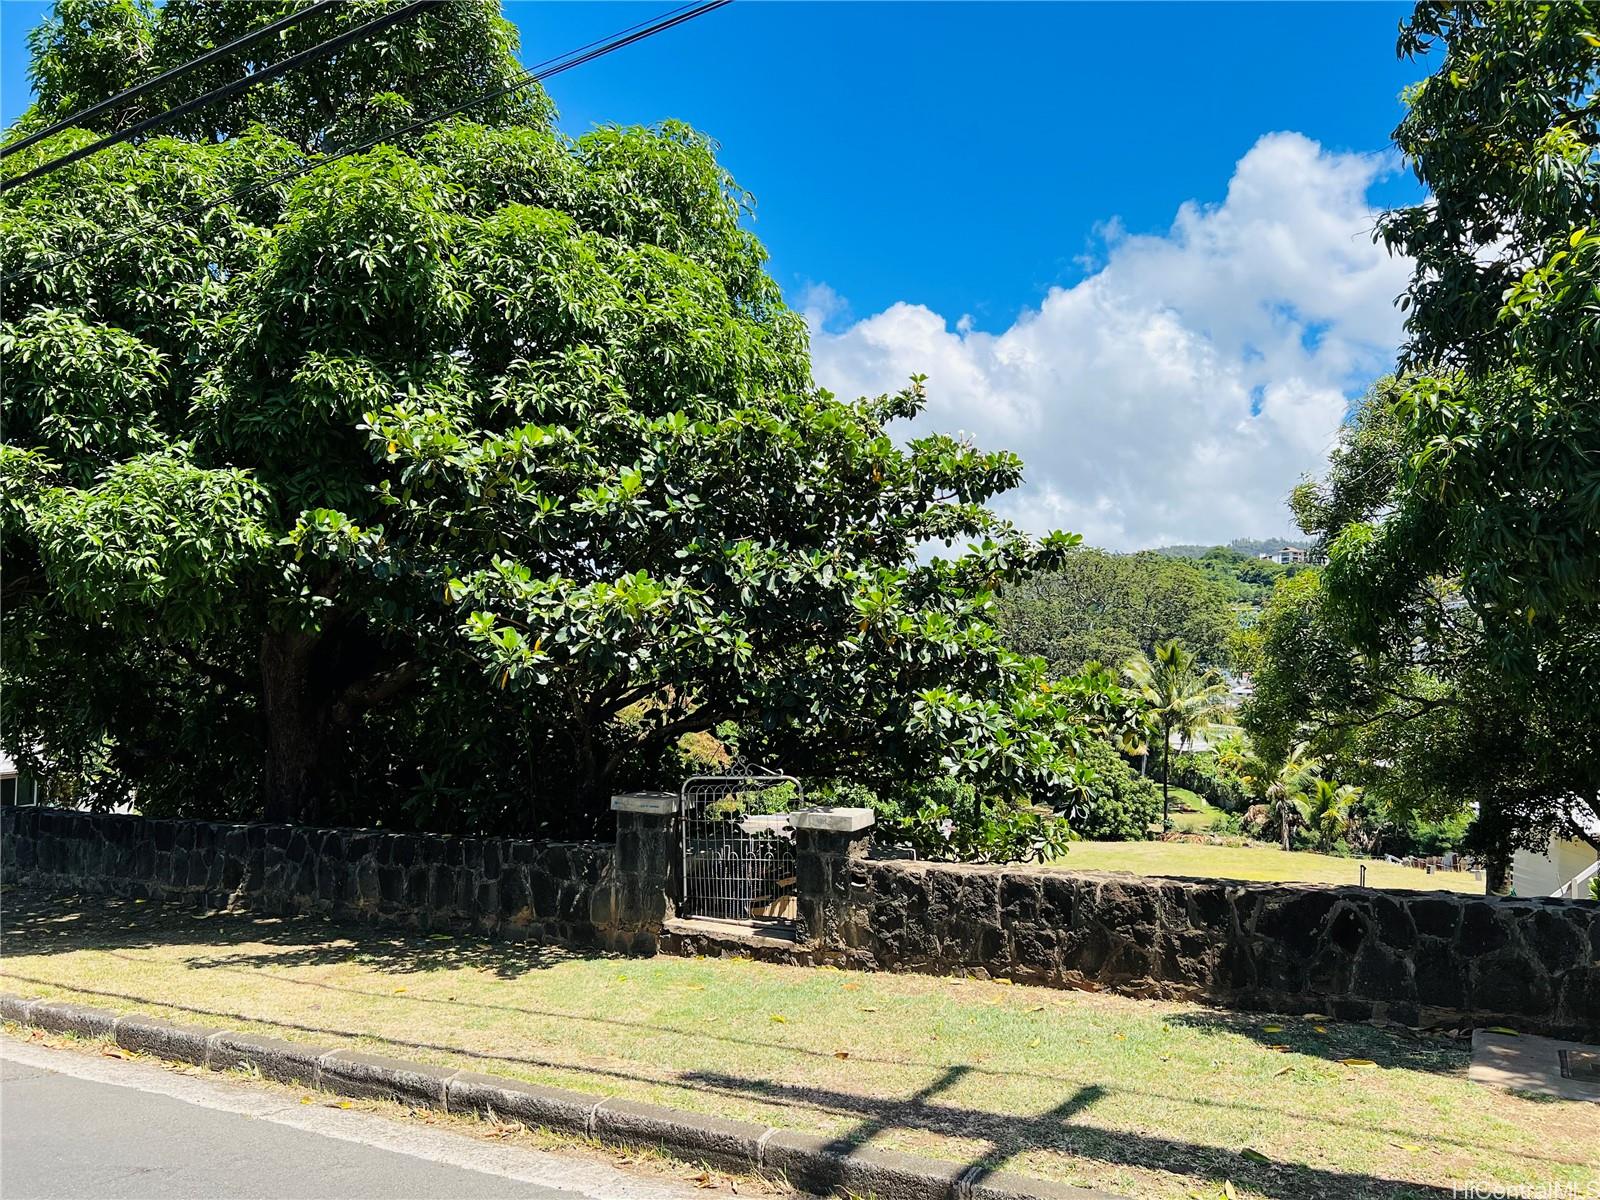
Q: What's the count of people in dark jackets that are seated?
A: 0